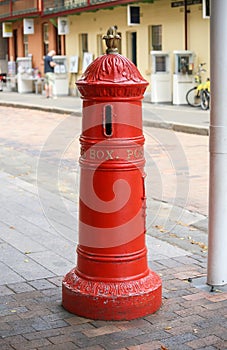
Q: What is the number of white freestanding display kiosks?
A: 4